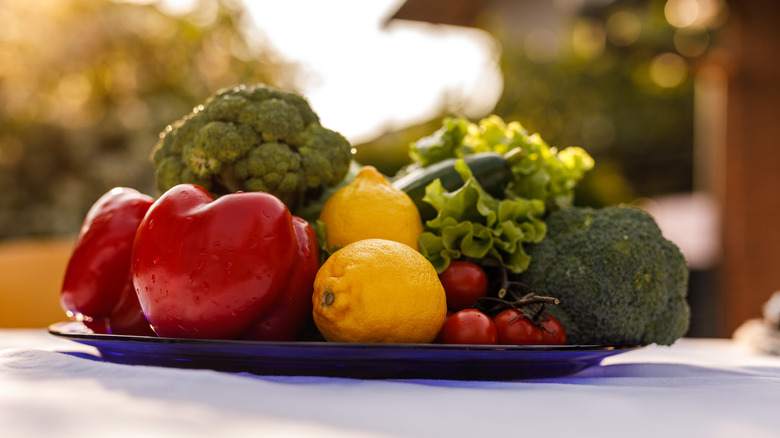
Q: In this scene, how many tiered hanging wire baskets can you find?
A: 0